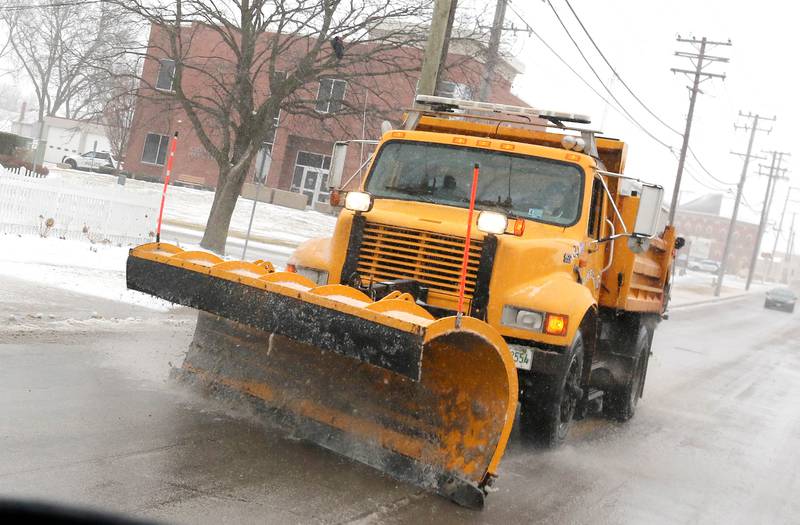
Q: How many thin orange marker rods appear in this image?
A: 2